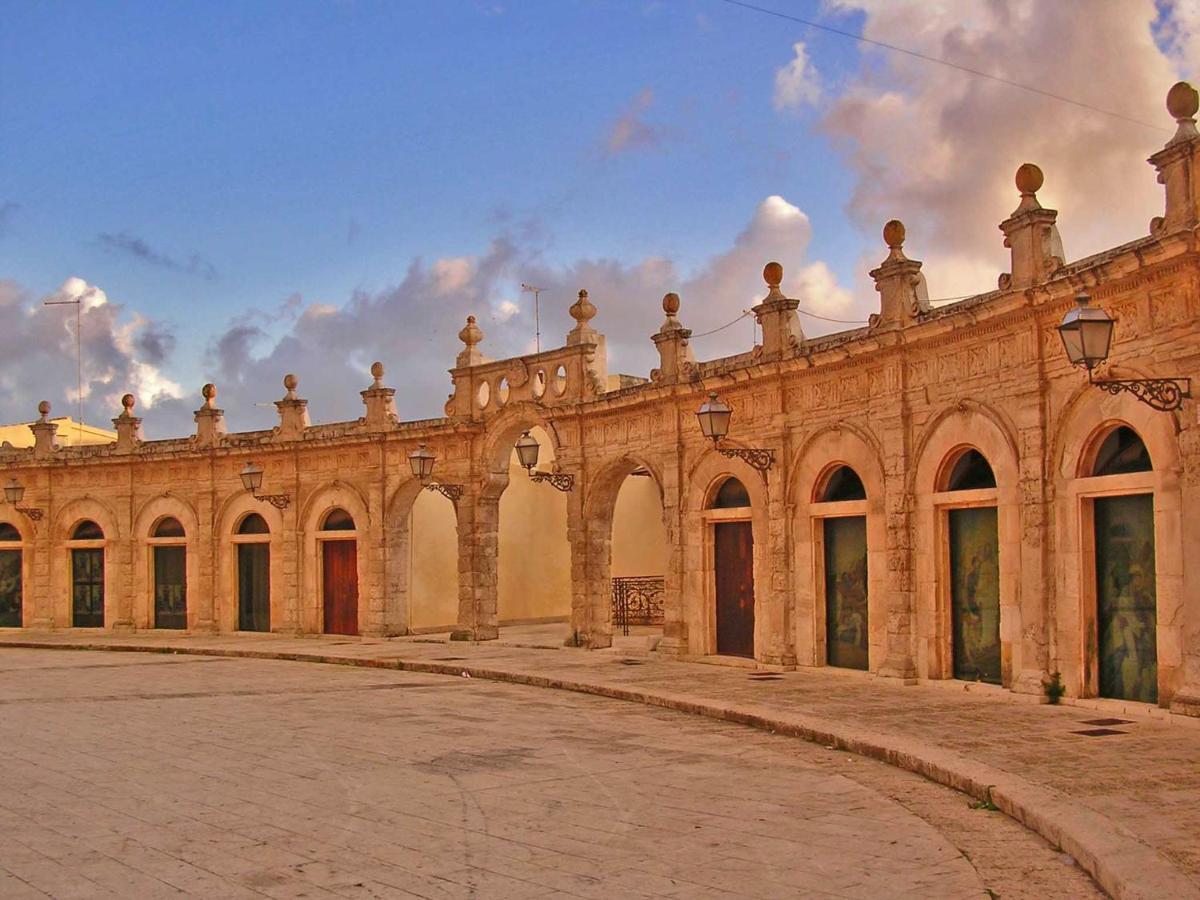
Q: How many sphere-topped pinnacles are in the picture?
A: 10